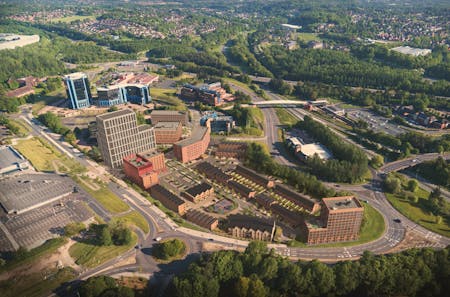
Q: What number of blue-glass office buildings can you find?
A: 2